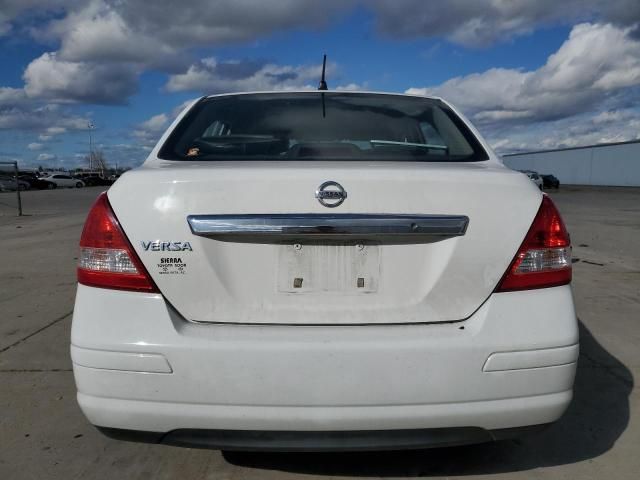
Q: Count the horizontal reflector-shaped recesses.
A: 2